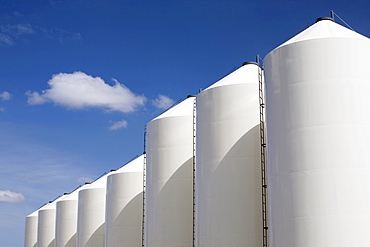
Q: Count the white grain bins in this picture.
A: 8